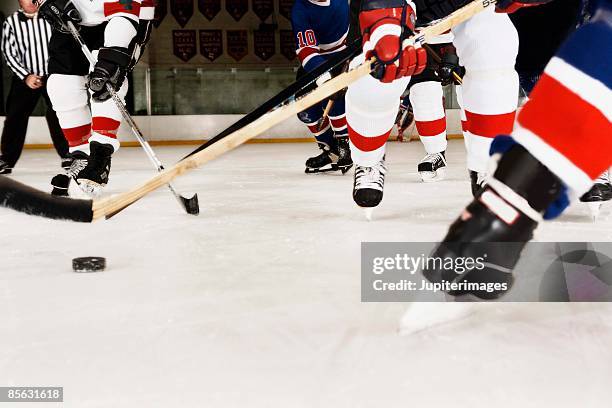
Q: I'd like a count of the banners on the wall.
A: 11